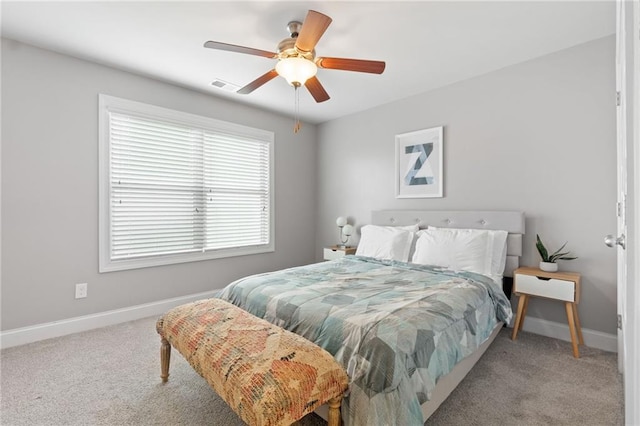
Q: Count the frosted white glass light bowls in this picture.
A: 1